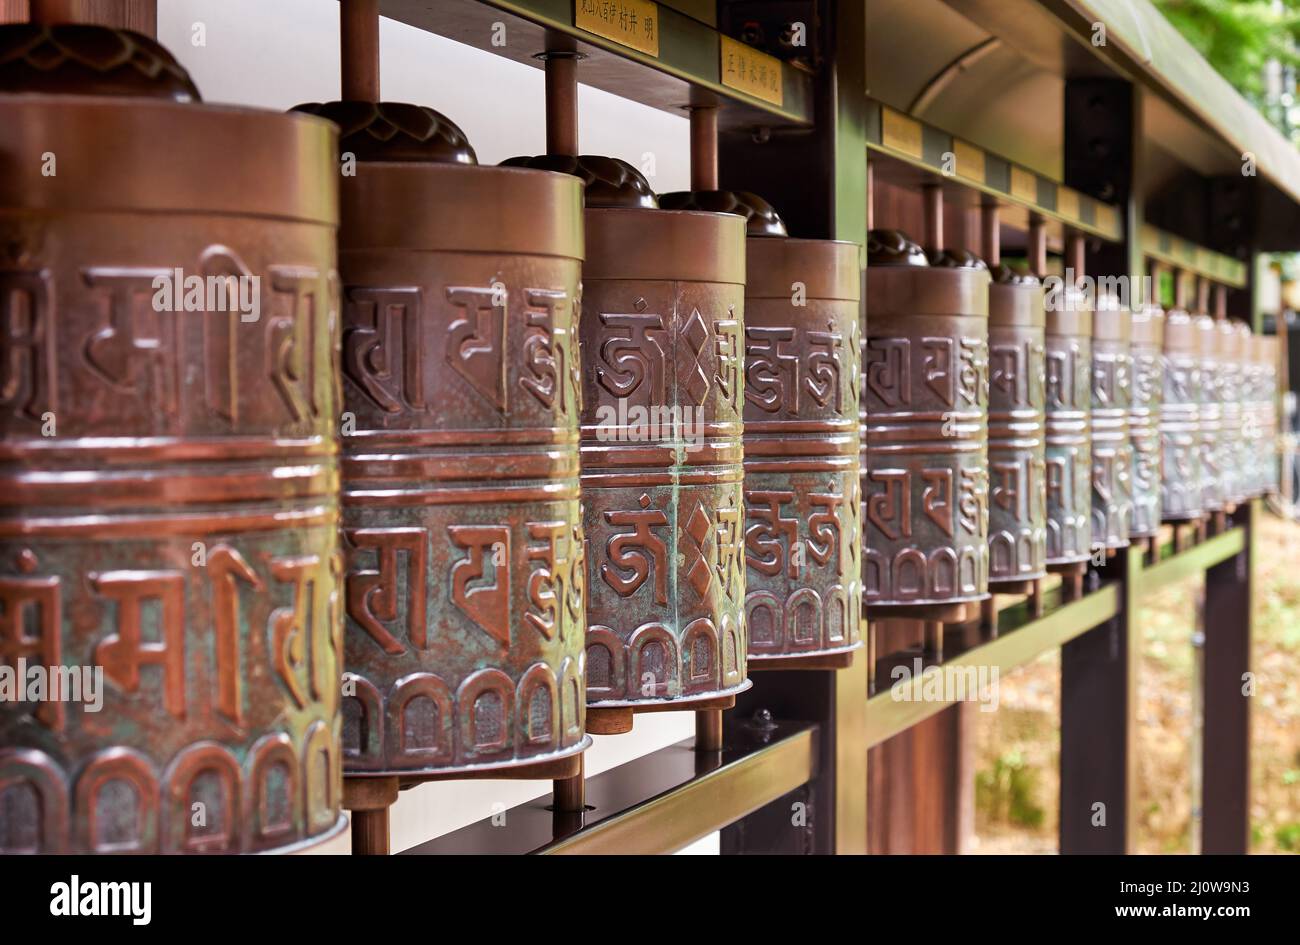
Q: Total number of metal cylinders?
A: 14